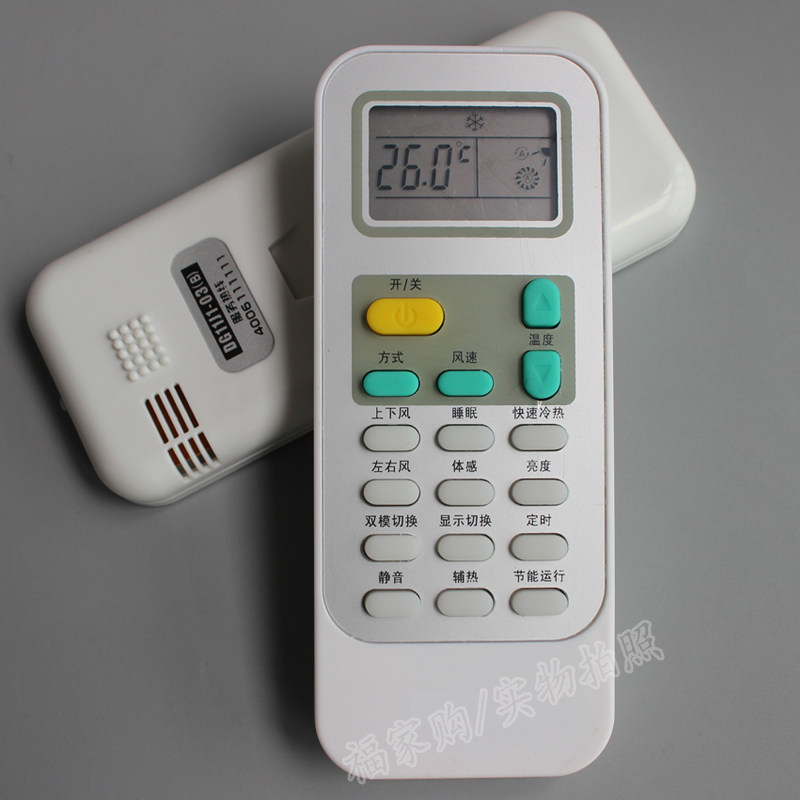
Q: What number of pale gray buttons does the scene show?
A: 12